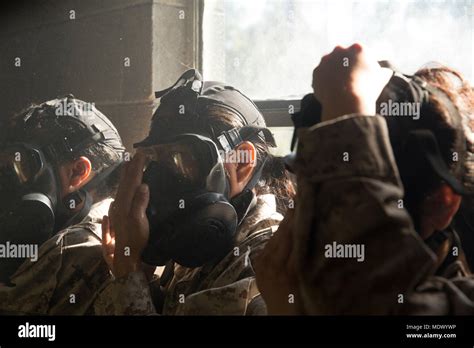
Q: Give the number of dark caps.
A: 3